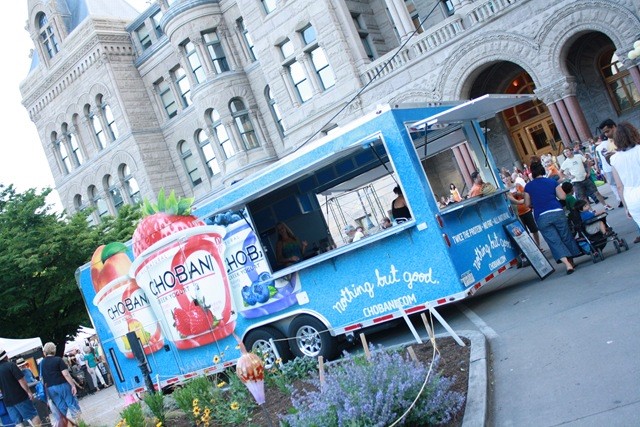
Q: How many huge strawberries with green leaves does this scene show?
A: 1